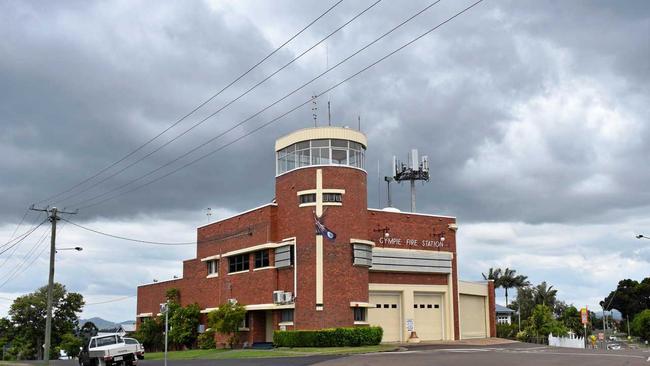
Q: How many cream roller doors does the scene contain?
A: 3